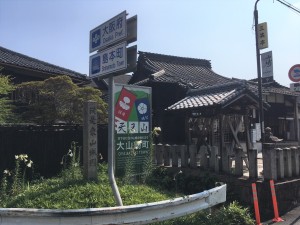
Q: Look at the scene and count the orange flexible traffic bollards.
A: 2